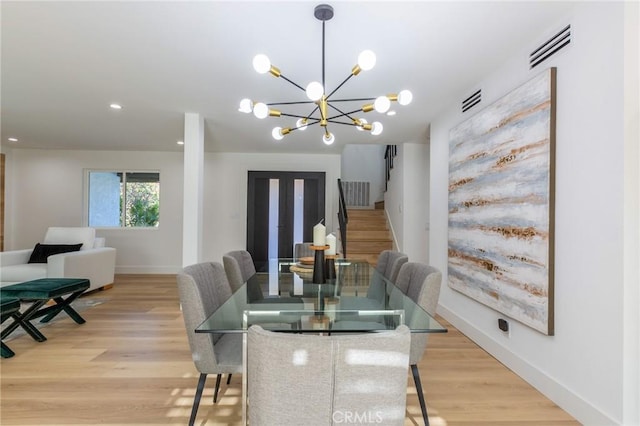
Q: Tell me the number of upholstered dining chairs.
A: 6